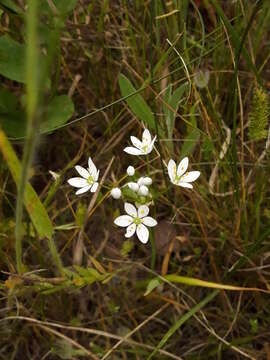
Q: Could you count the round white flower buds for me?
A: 6